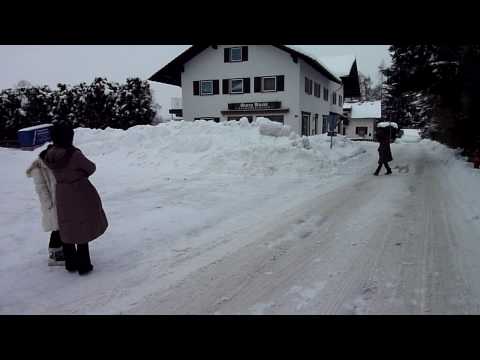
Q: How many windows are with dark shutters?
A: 4